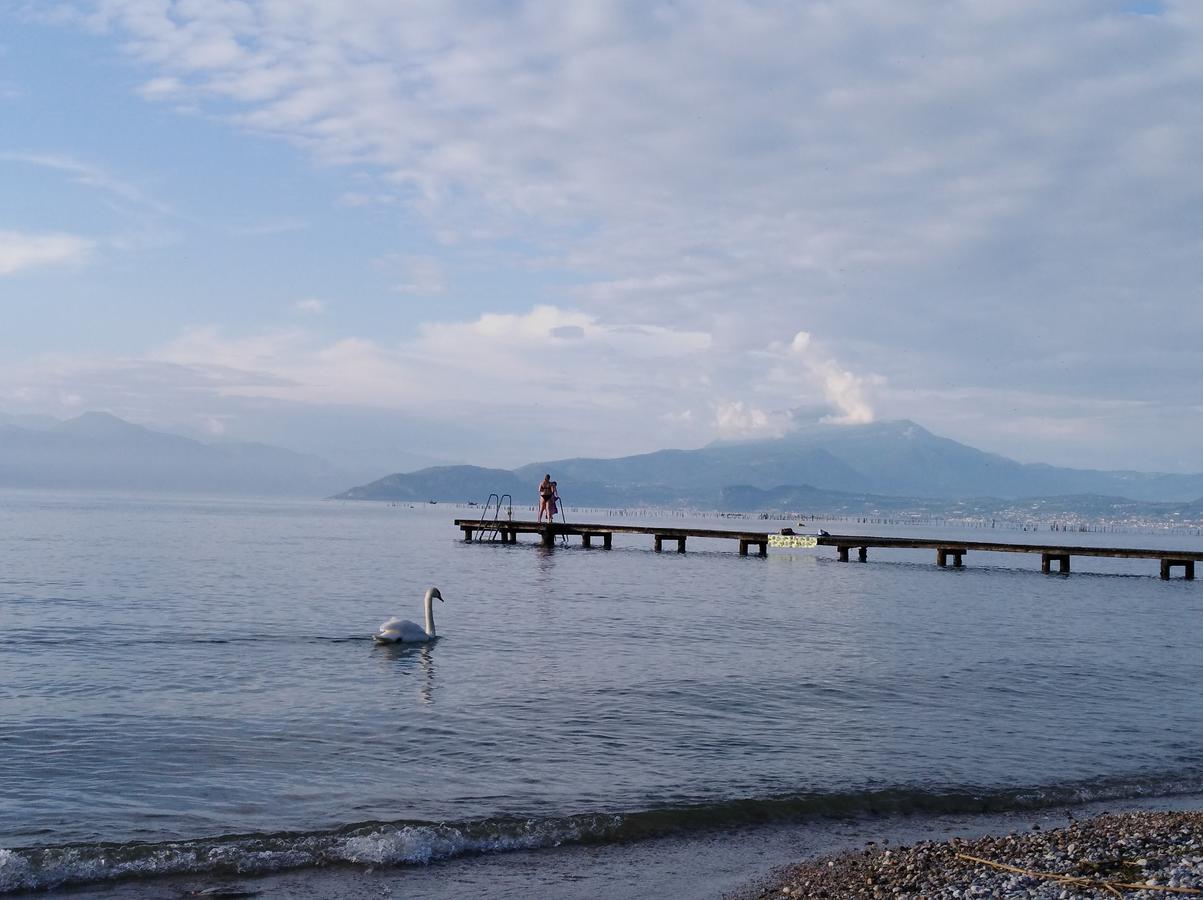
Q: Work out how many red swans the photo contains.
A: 0